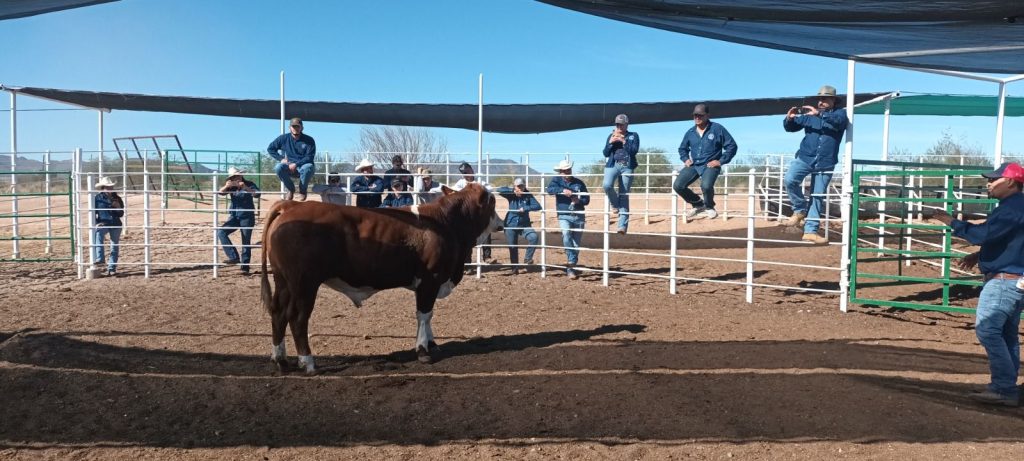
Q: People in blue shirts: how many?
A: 12